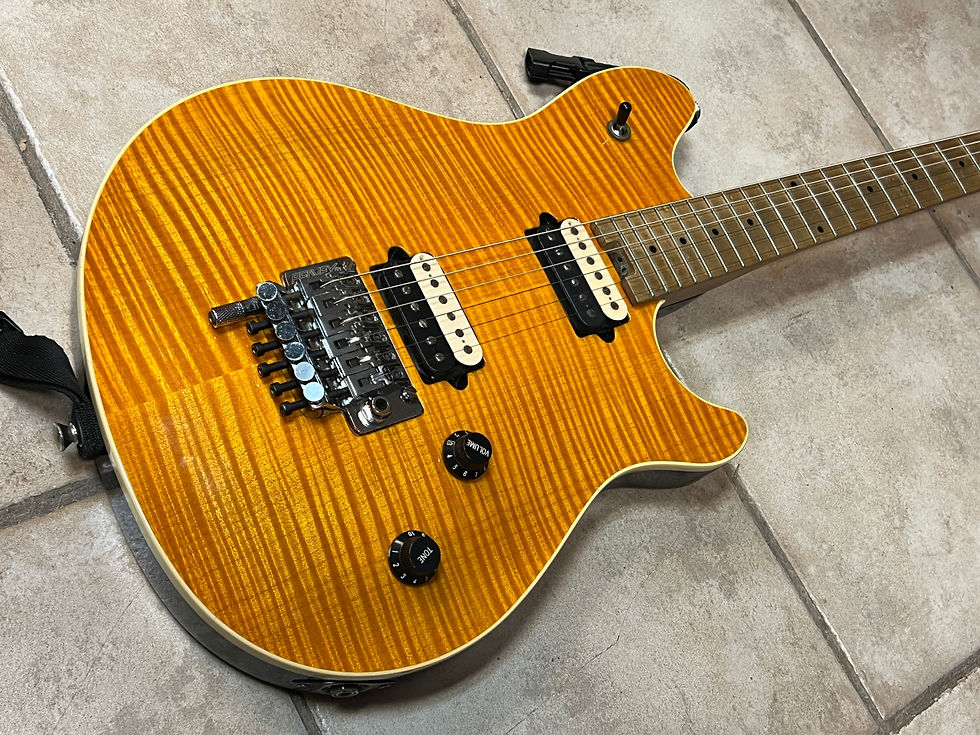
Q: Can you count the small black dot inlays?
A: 9